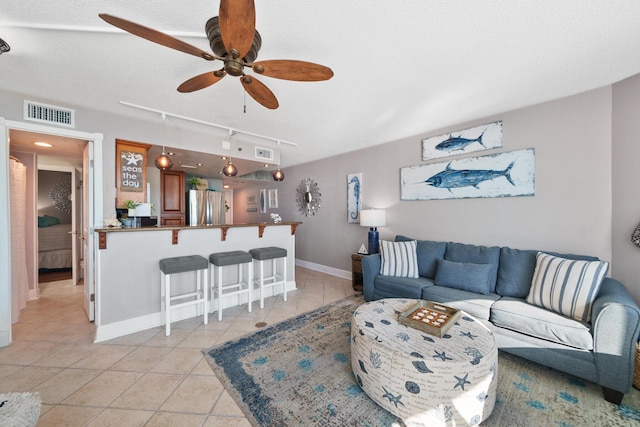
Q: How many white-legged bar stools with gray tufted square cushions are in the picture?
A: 3